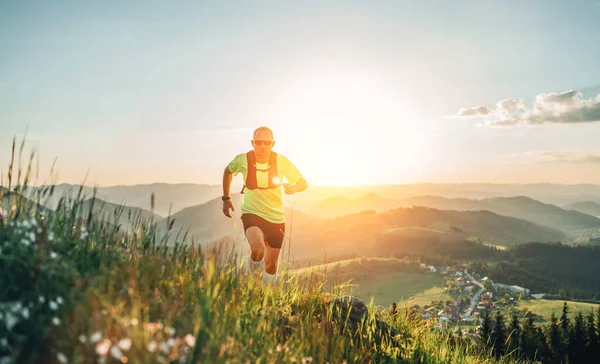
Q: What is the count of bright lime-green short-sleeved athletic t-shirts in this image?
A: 1